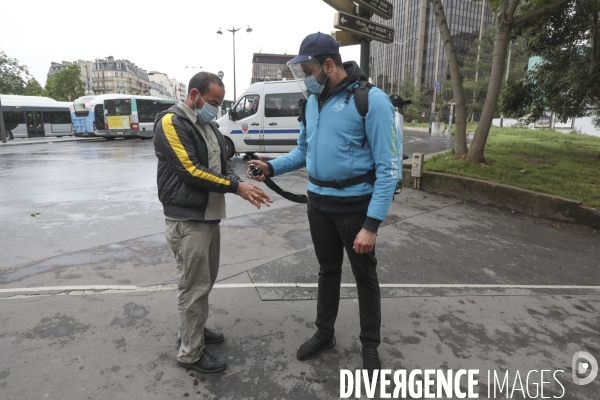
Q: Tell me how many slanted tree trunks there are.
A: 2